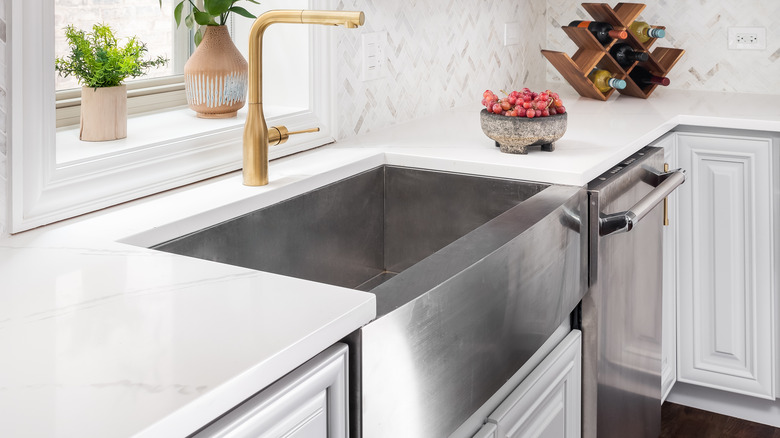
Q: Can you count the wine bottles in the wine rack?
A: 5